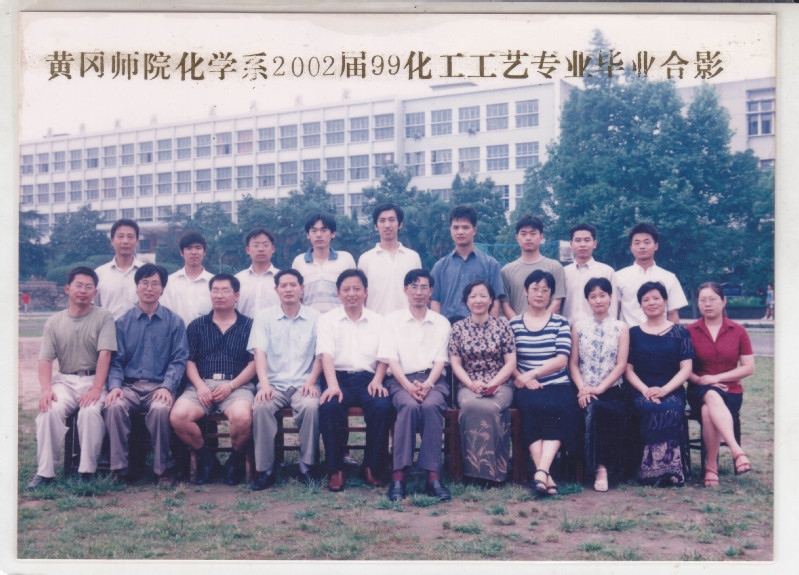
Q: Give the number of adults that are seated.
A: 11